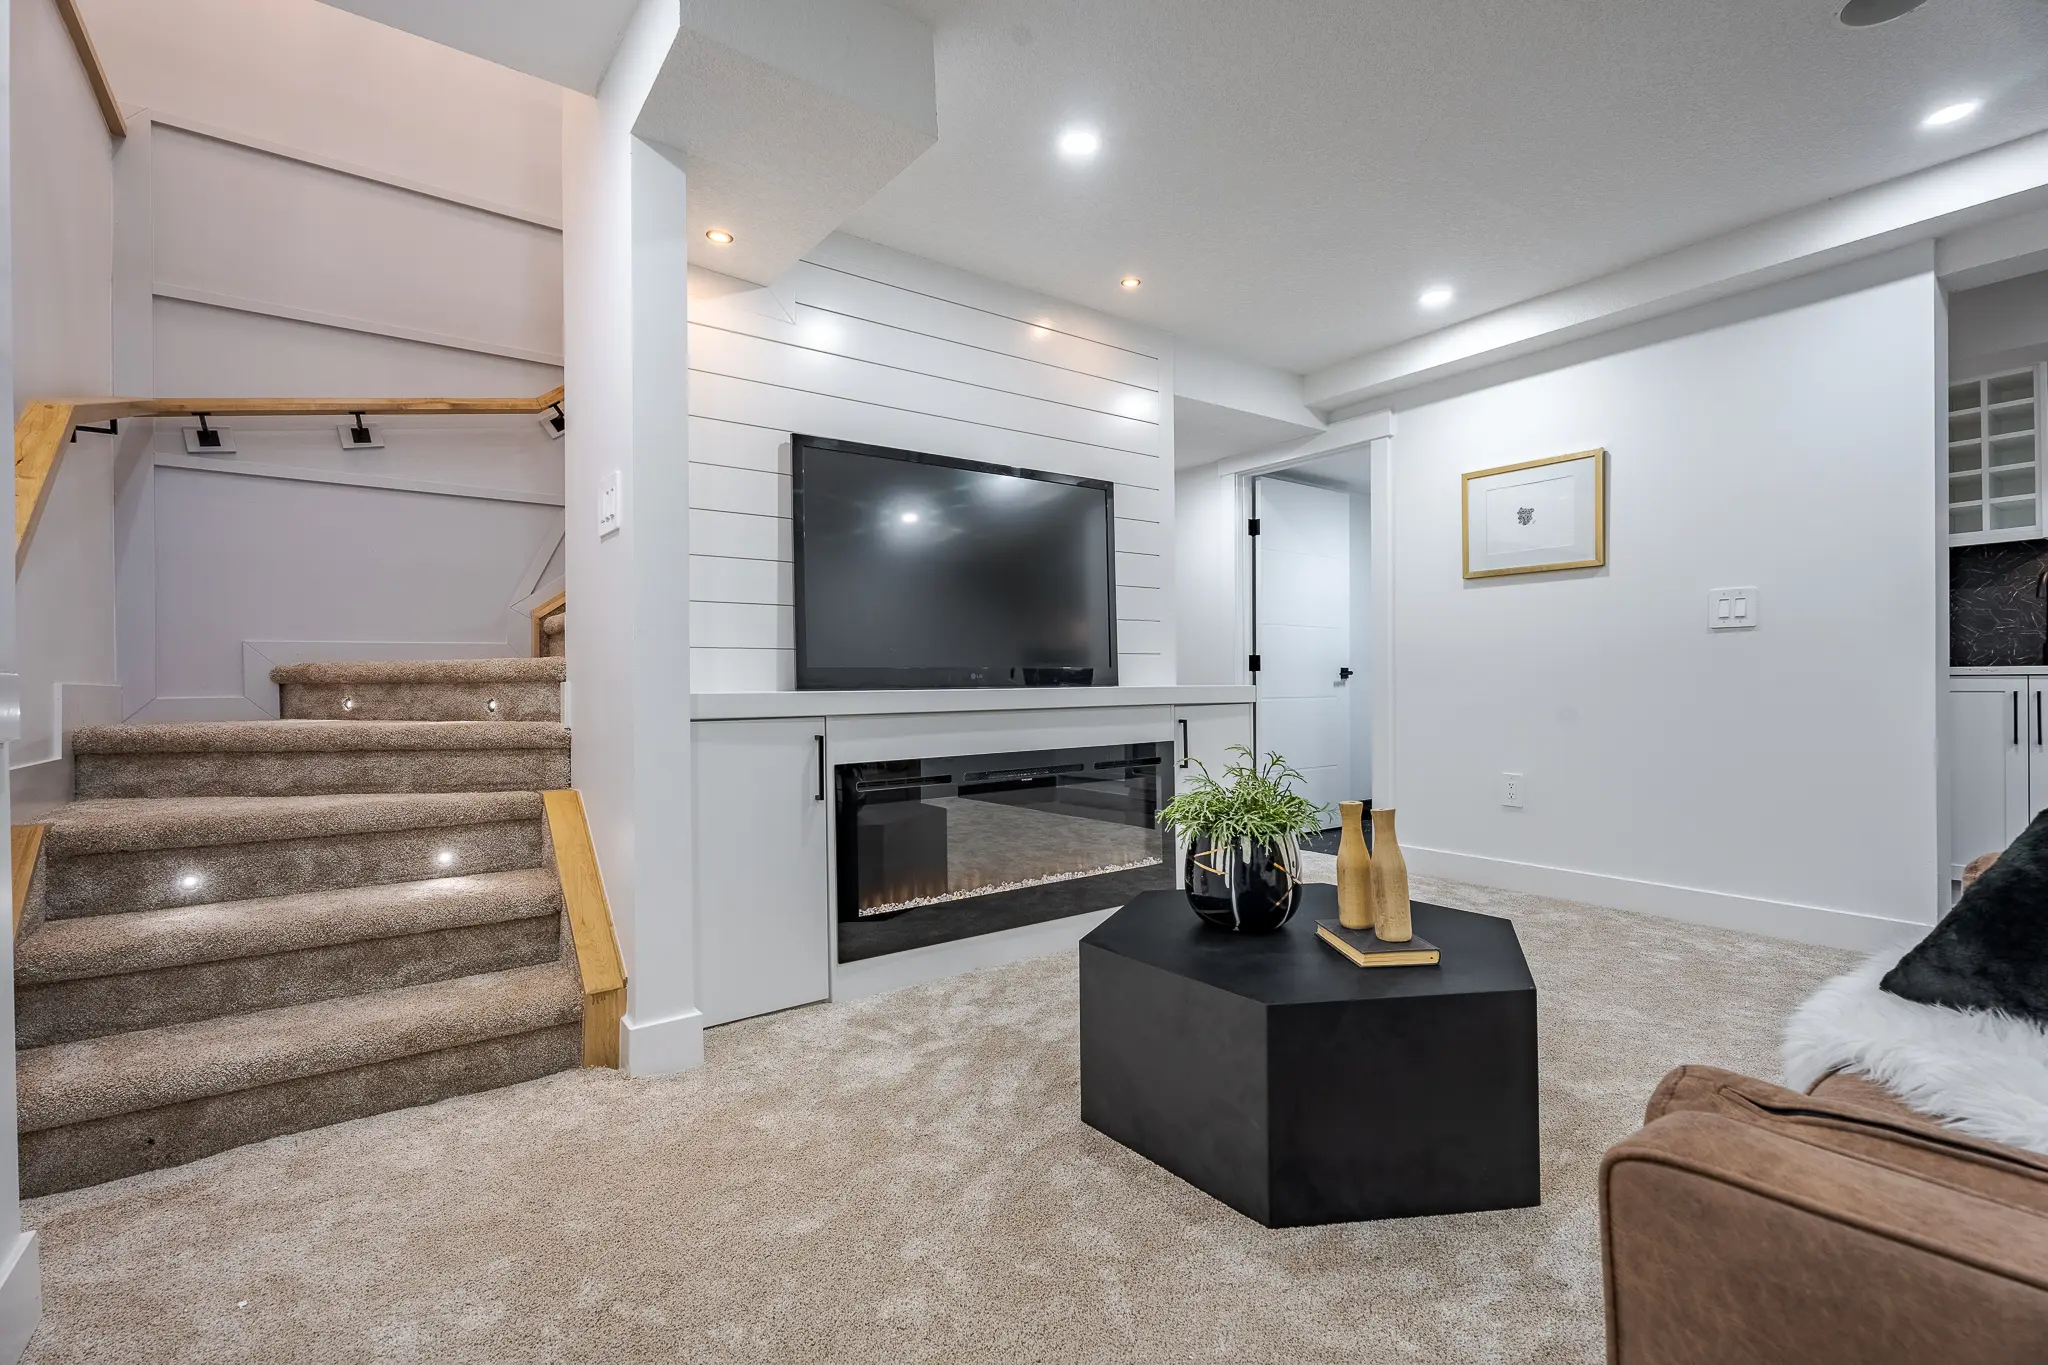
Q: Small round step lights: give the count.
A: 4